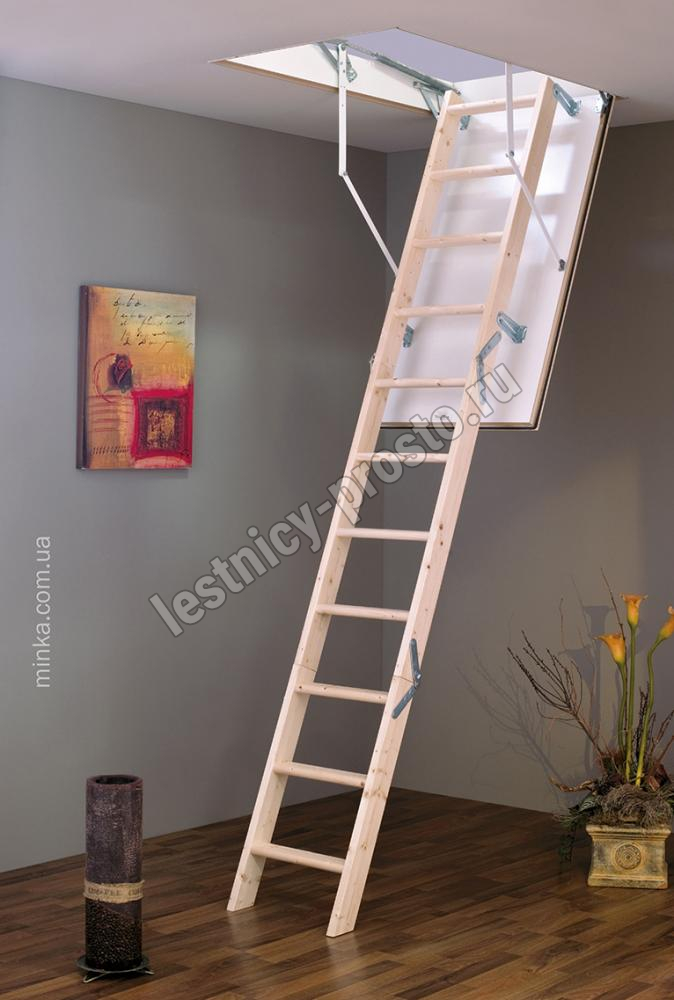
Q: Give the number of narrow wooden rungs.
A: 11